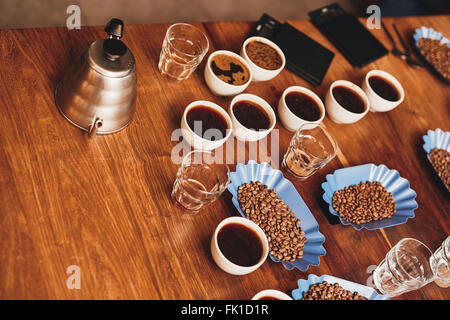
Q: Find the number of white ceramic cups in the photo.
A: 9